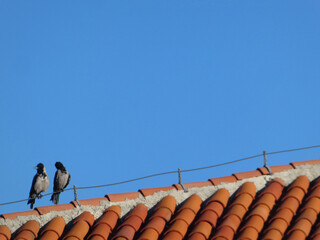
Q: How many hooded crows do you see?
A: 2